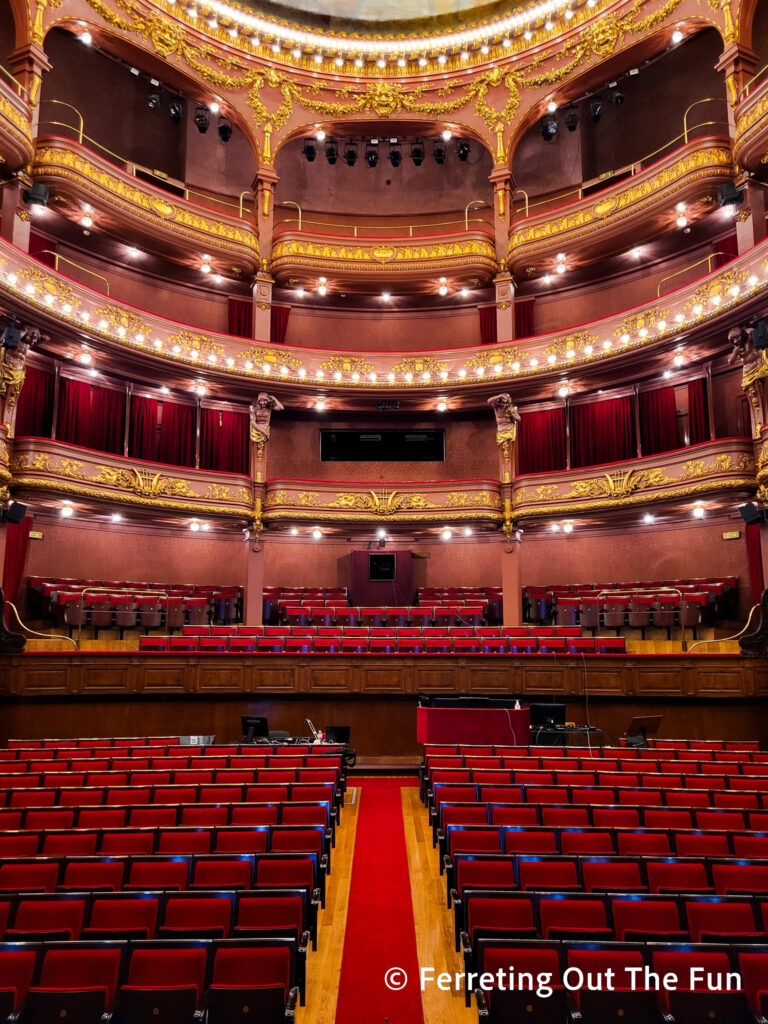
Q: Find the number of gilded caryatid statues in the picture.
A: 4